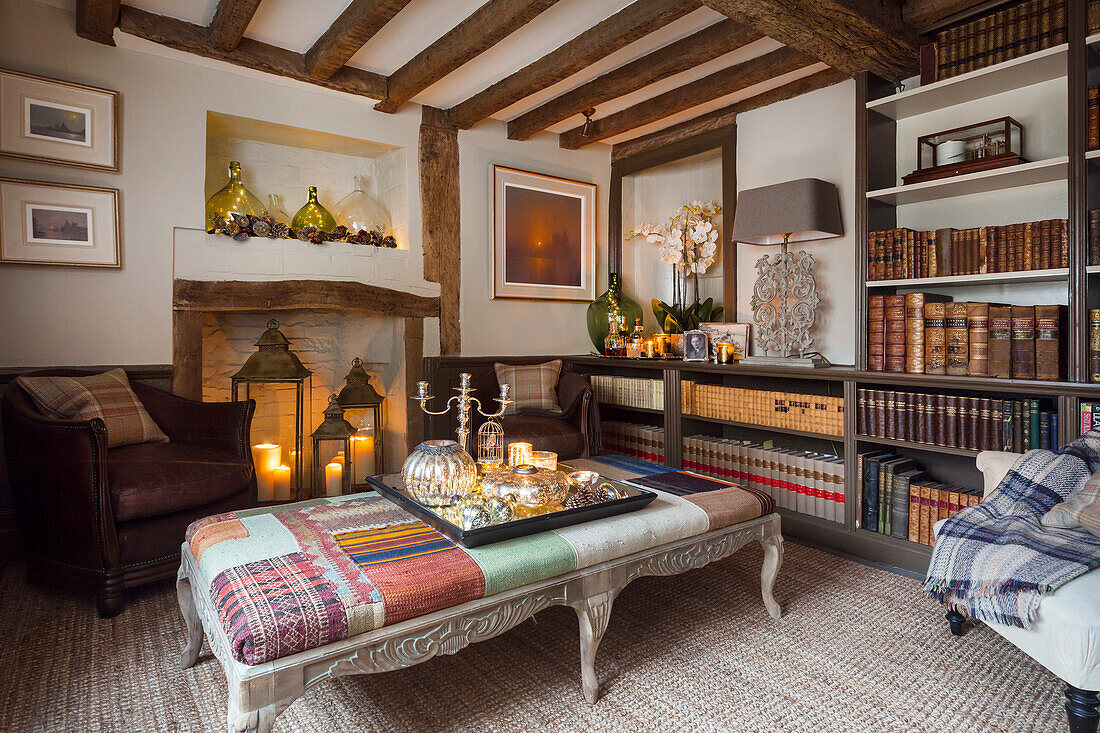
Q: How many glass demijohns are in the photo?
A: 5